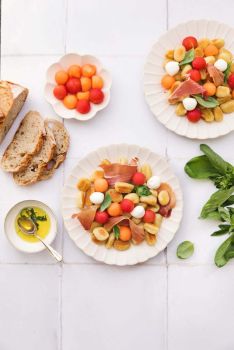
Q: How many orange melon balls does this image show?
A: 13